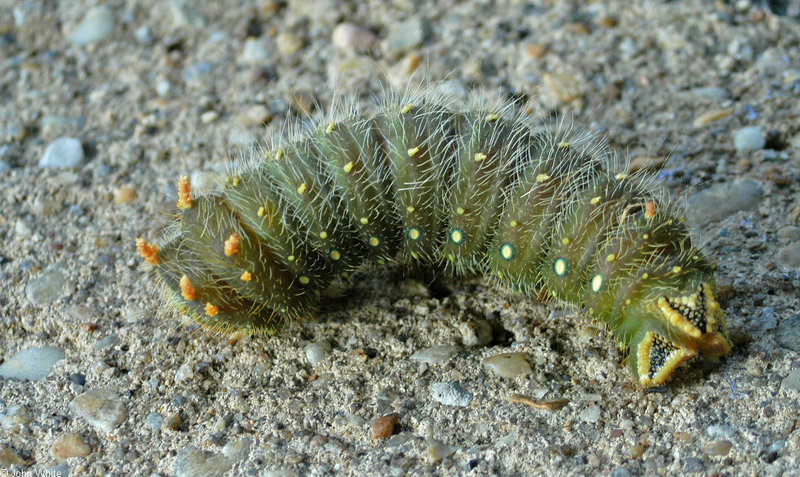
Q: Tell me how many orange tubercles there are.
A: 7